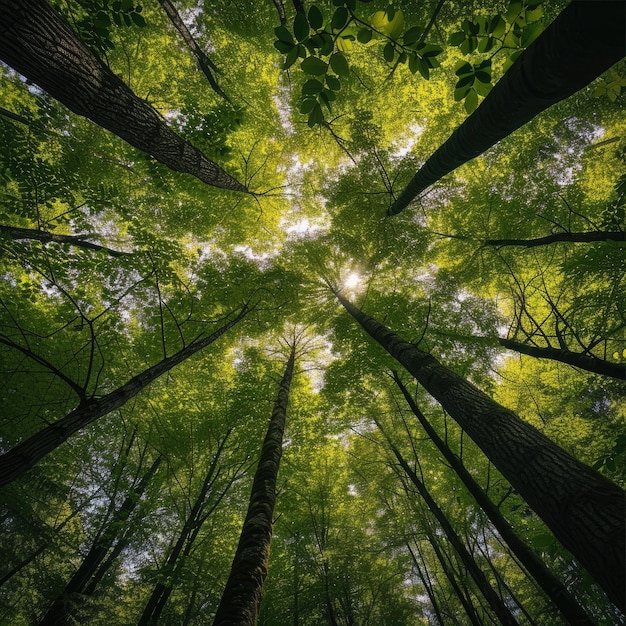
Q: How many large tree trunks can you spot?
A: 5